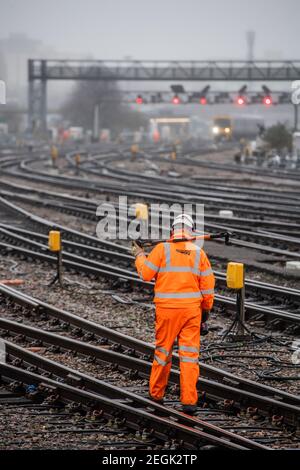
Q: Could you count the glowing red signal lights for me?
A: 5